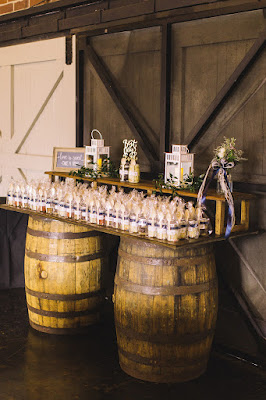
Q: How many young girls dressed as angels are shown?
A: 0